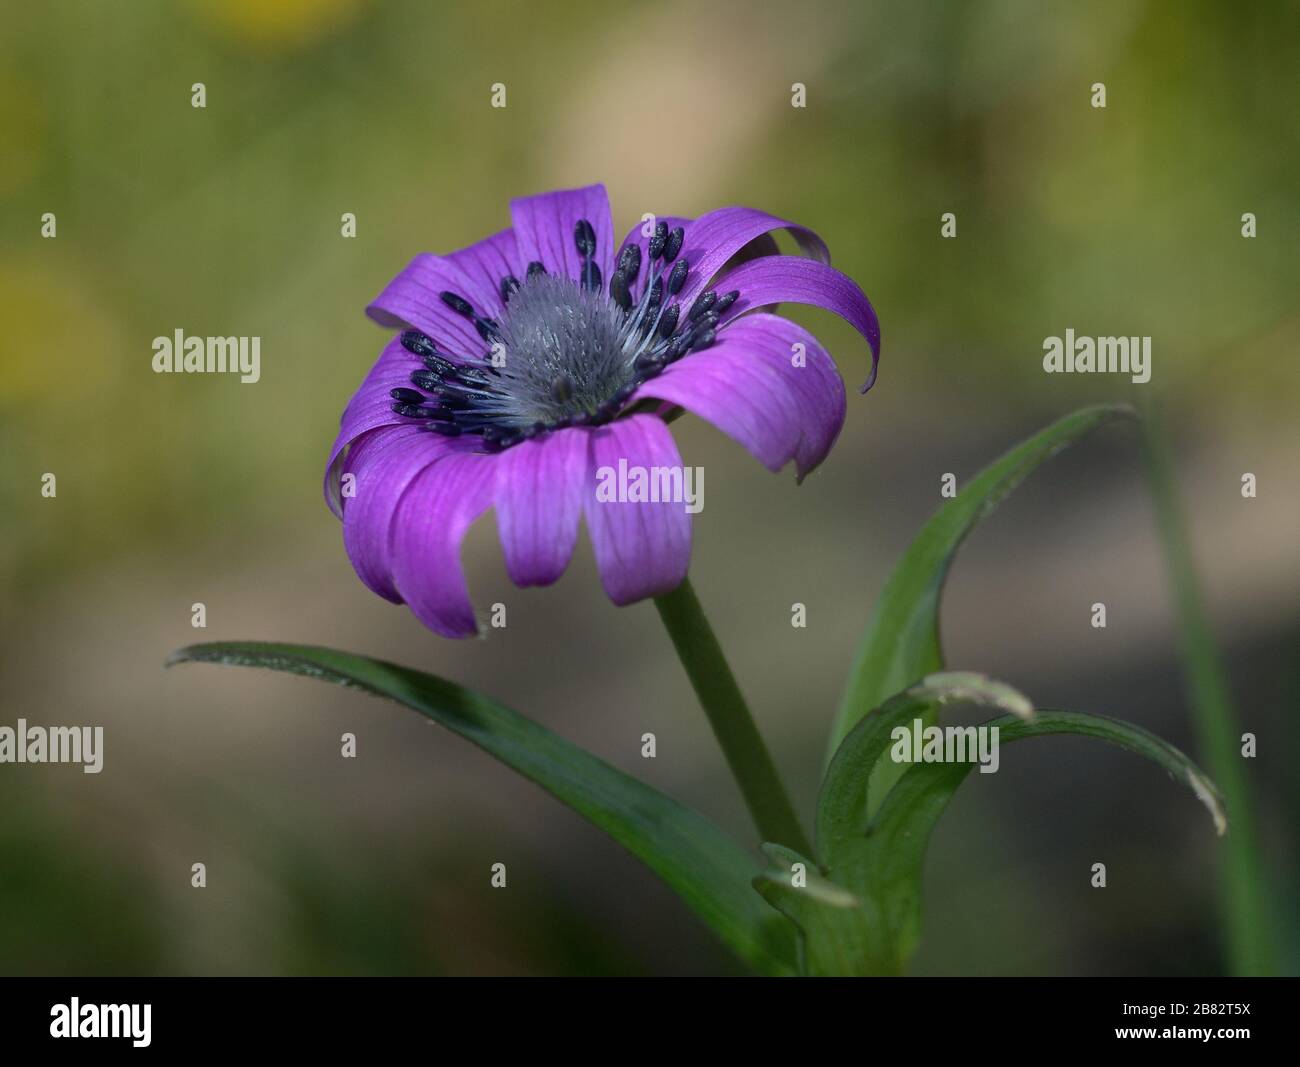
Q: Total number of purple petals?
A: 12